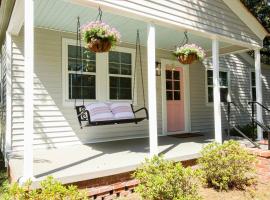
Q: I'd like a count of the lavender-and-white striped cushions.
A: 2